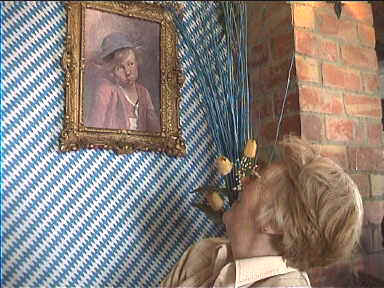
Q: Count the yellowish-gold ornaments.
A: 3